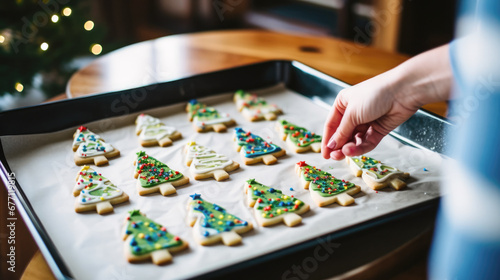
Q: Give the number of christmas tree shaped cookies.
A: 14